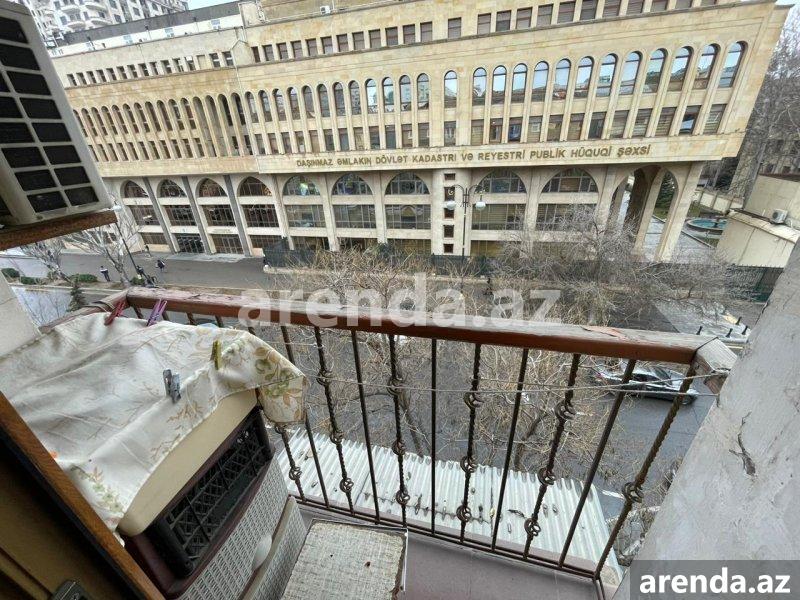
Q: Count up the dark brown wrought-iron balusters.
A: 15